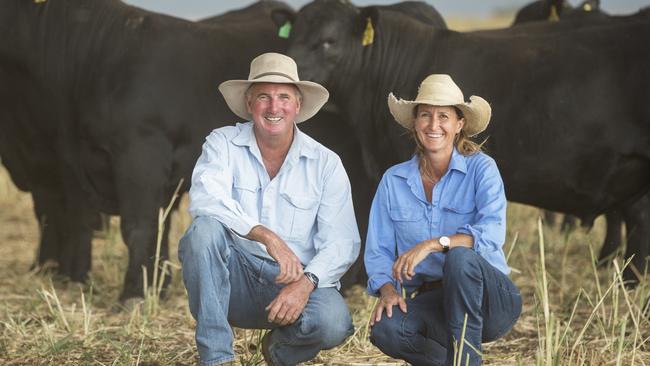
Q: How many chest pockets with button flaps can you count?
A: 4